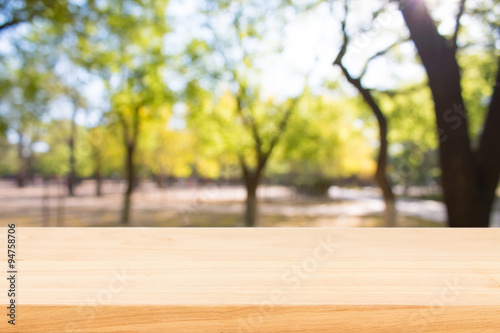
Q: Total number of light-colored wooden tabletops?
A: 1